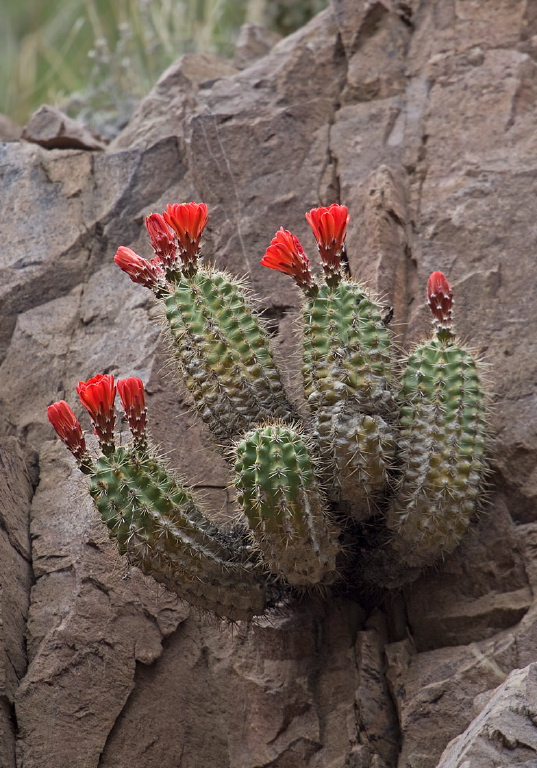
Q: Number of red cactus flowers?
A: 9